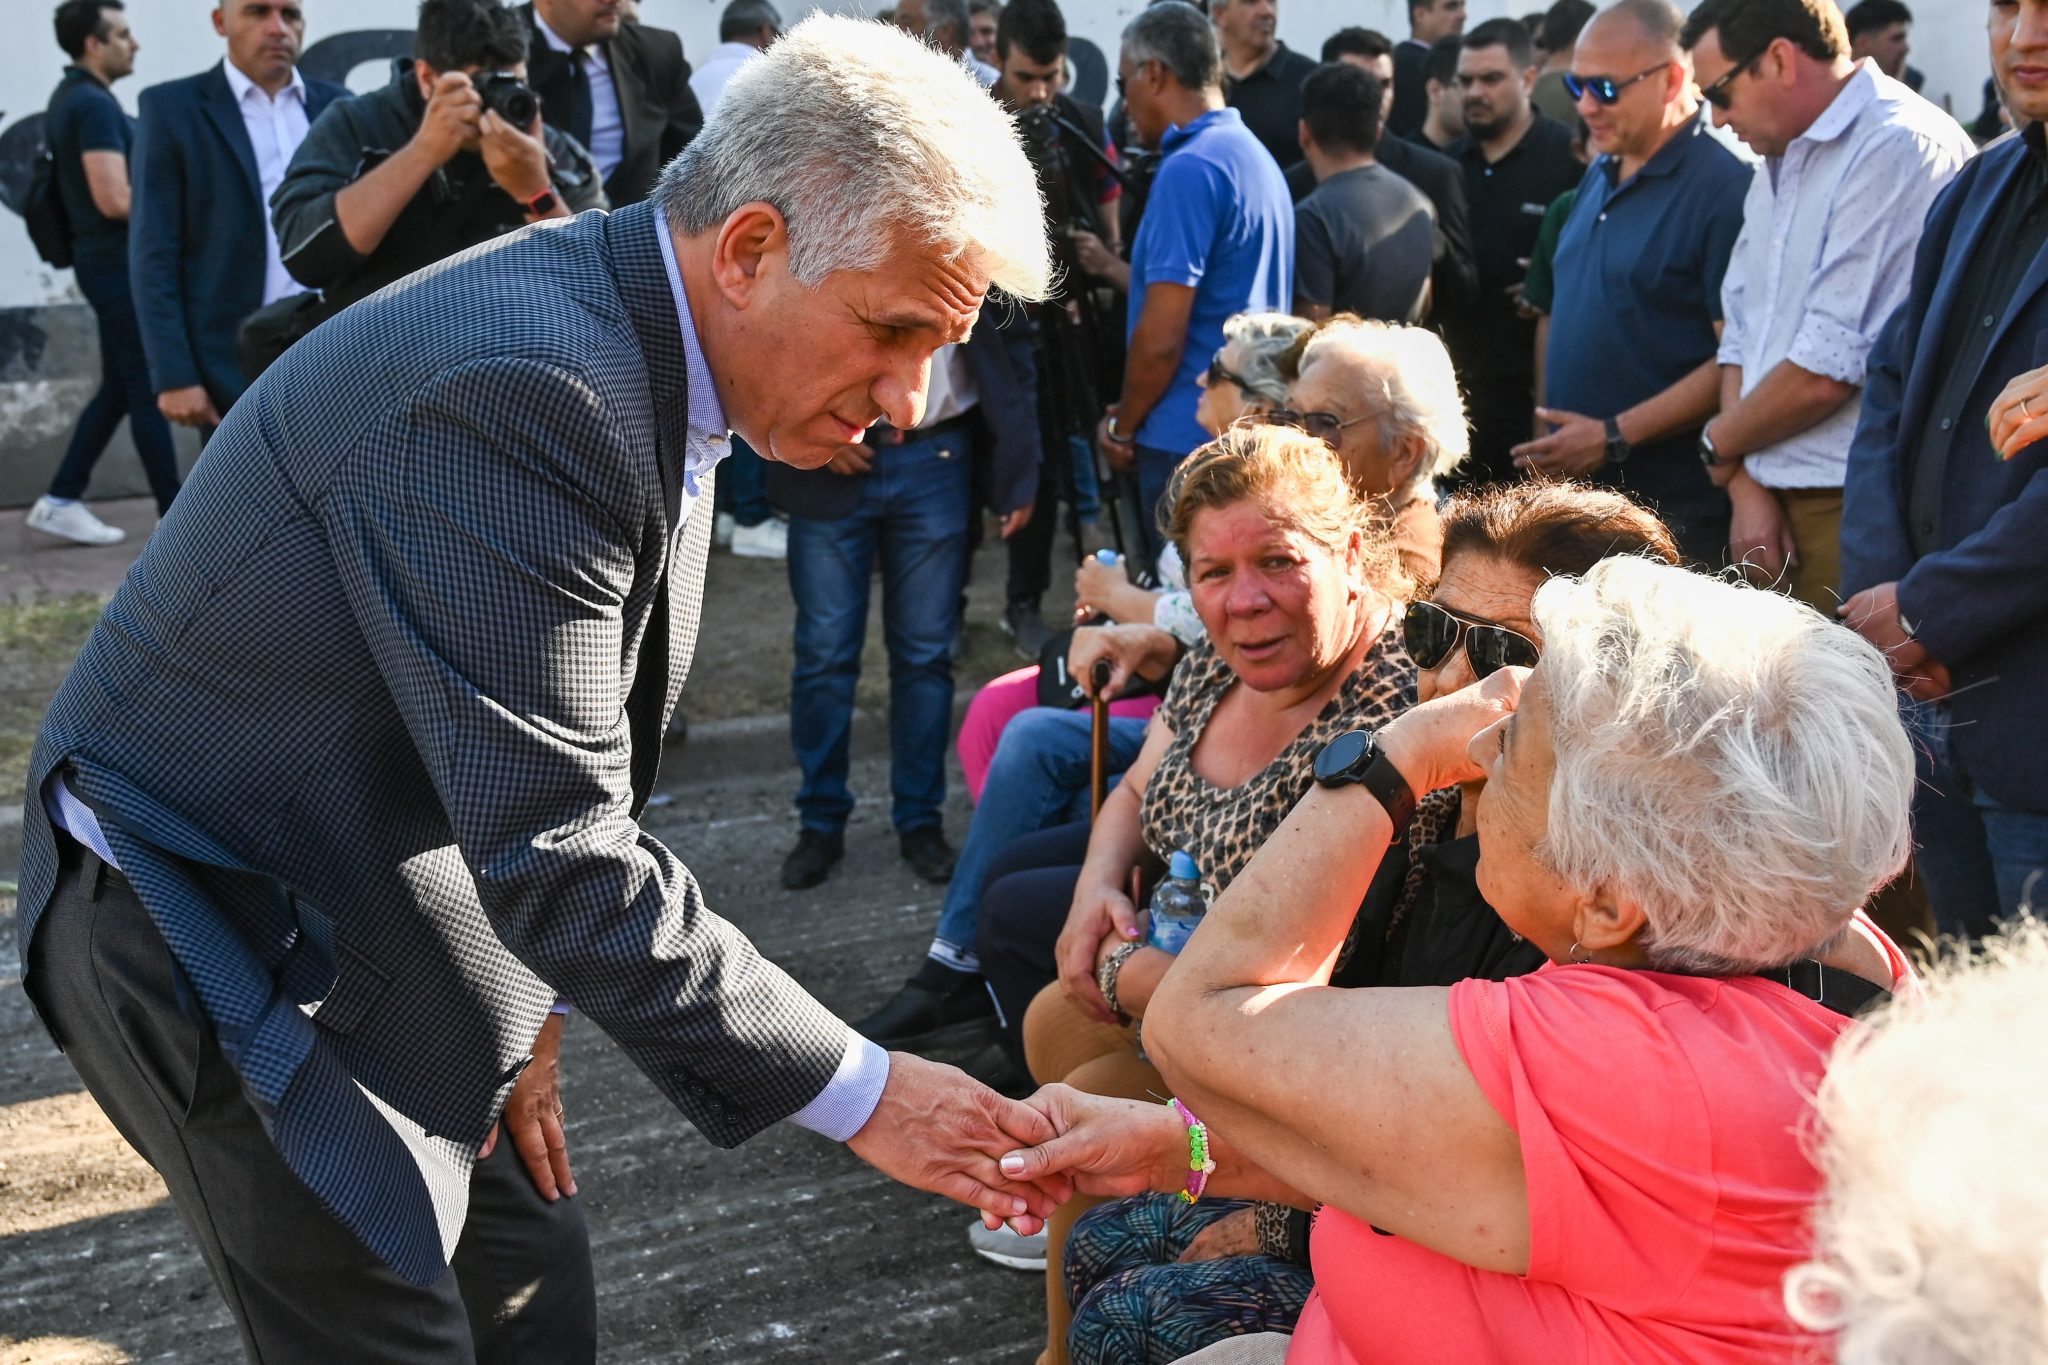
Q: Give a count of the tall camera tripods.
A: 1